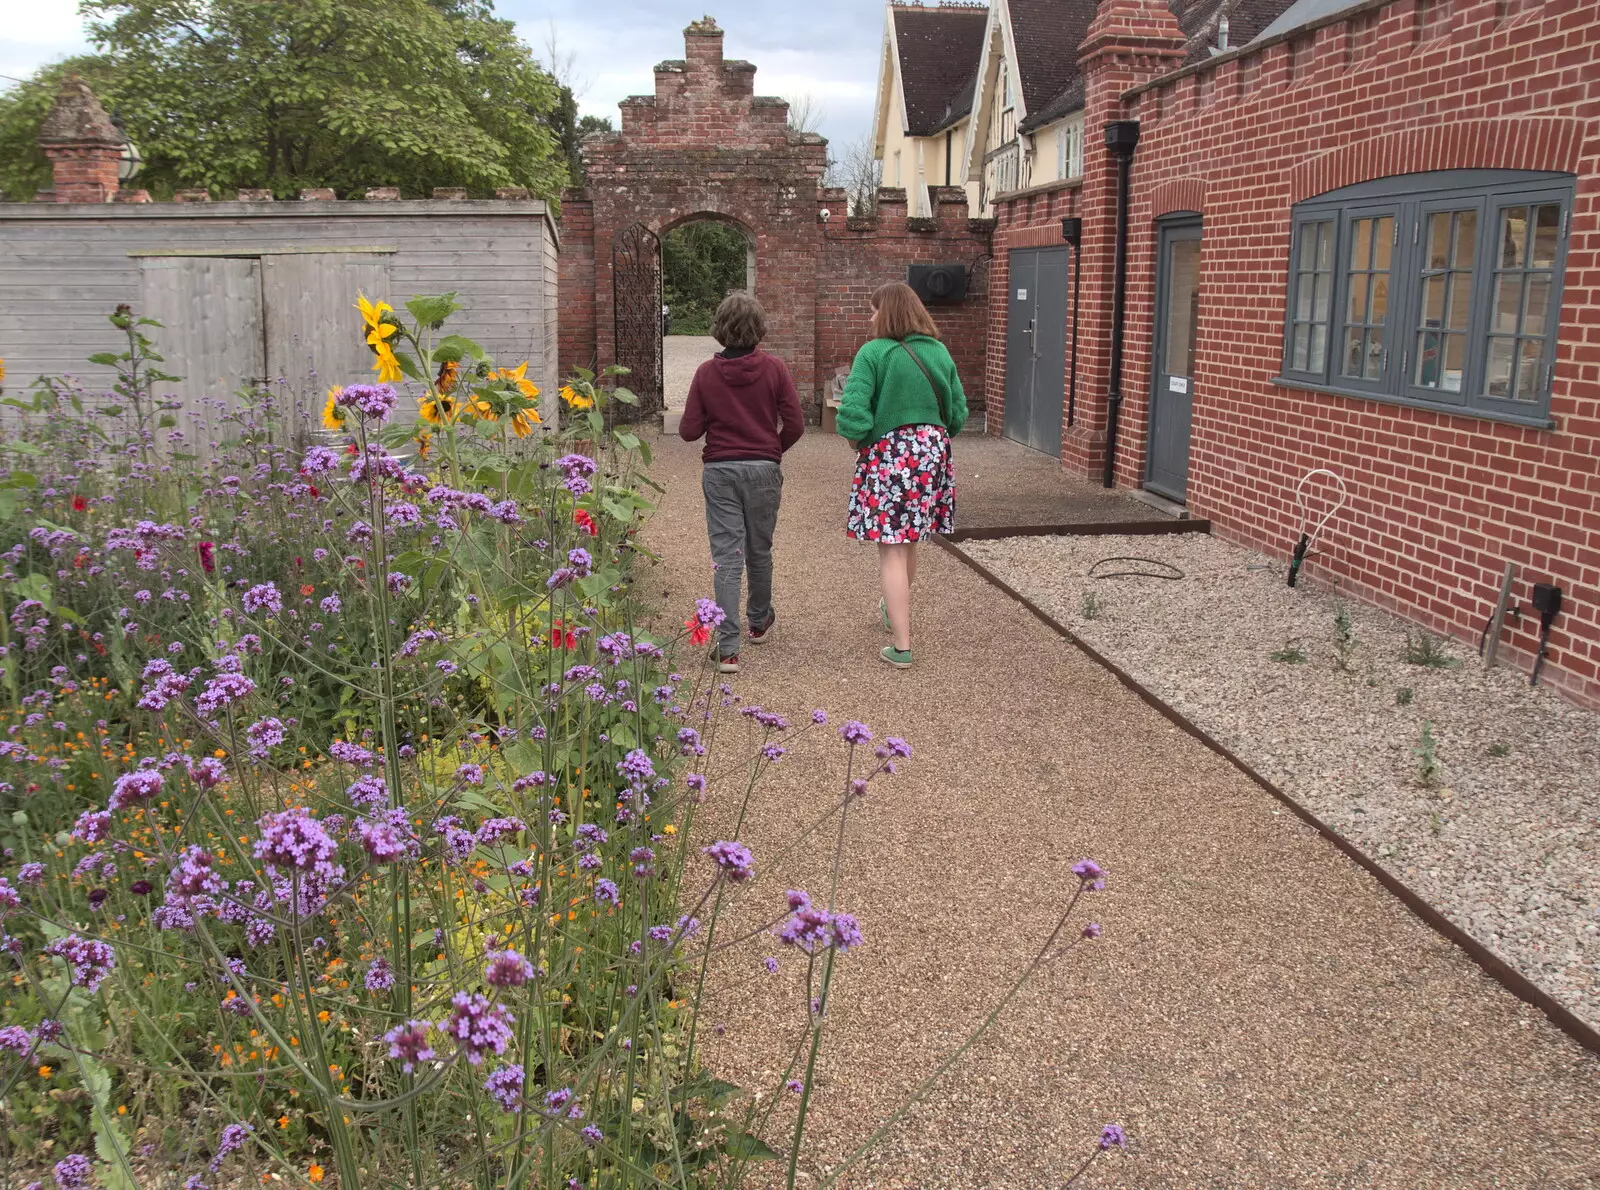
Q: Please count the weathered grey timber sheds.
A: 1